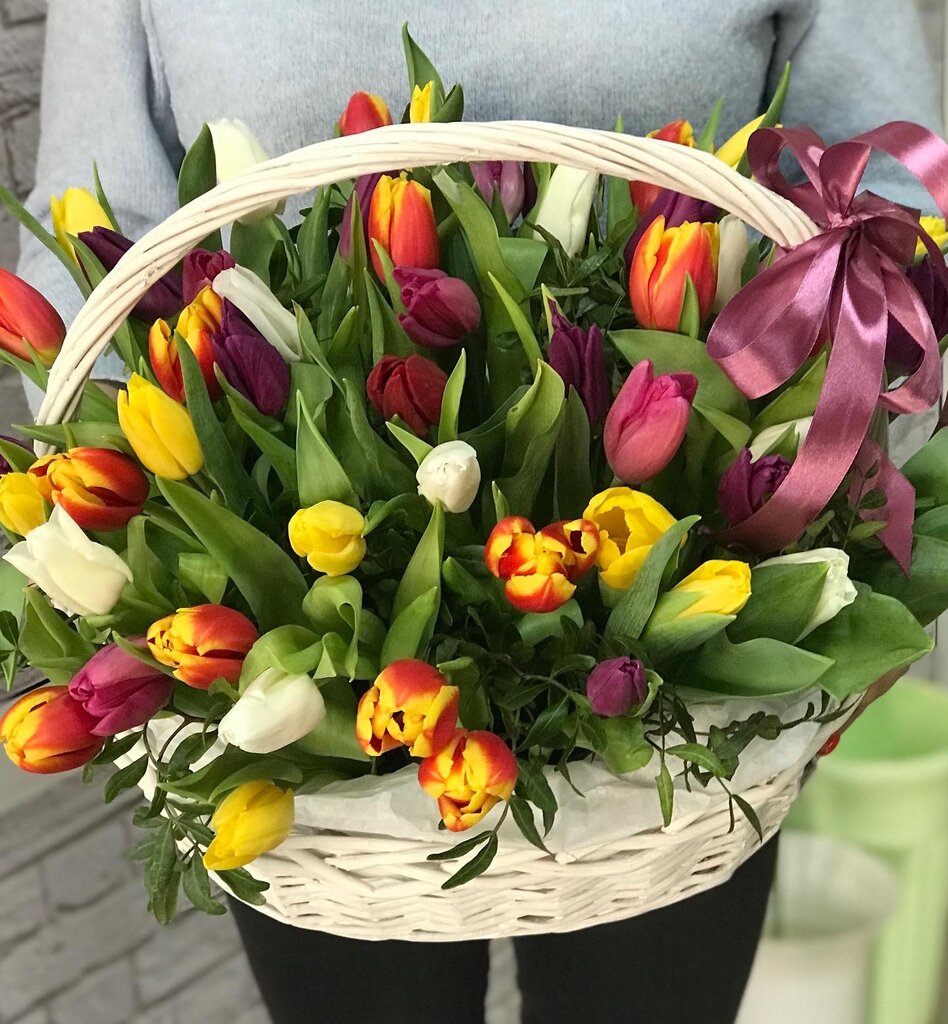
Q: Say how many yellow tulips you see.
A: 10